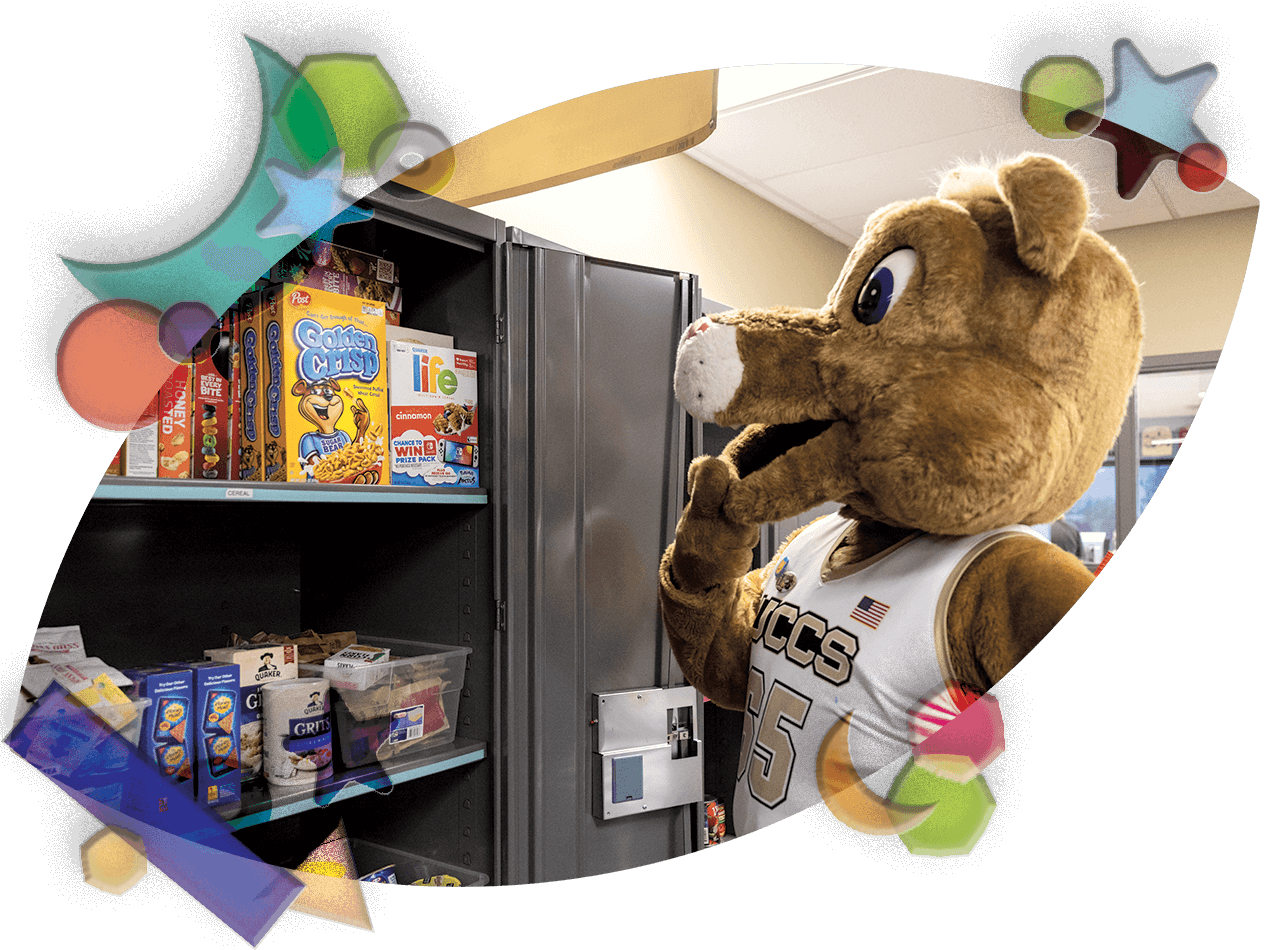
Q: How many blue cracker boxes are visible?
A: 2